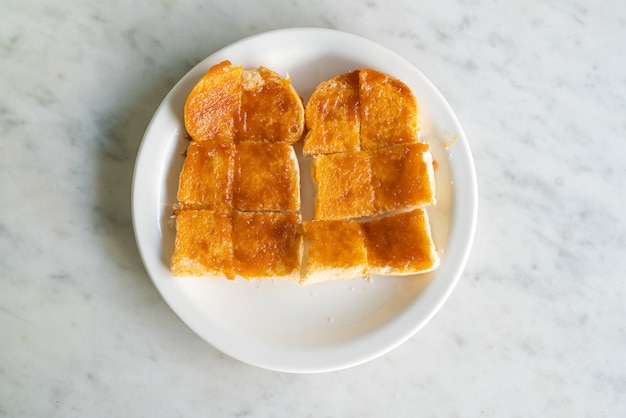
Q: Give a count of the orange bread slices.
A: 12